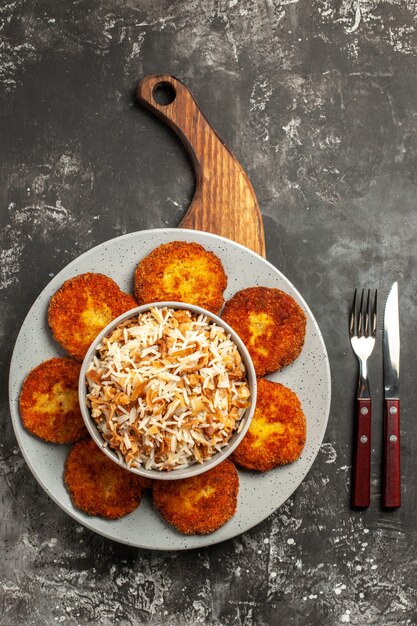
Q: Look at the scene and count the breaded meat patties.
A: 7